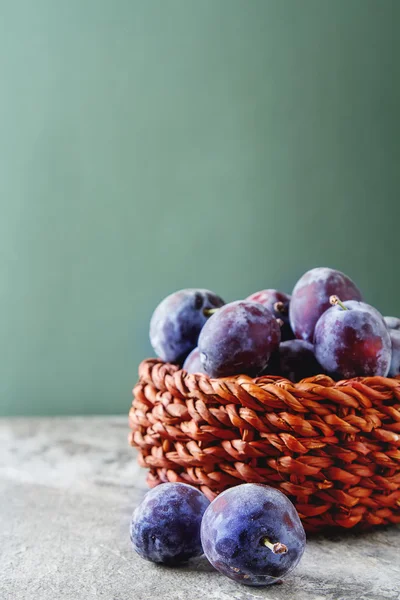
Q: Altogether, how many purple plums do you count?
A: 11